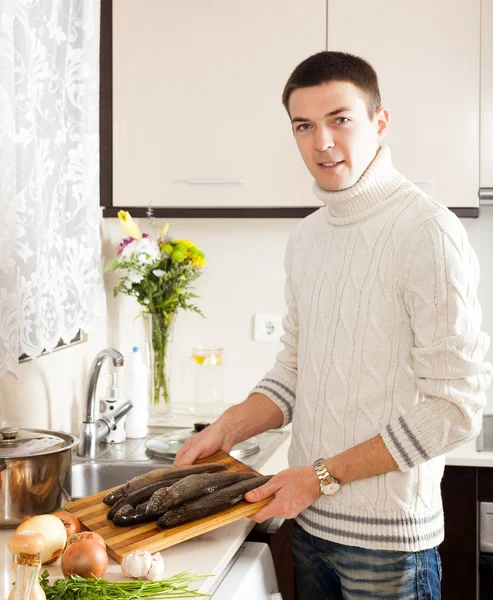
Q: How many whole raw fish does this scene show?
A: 4